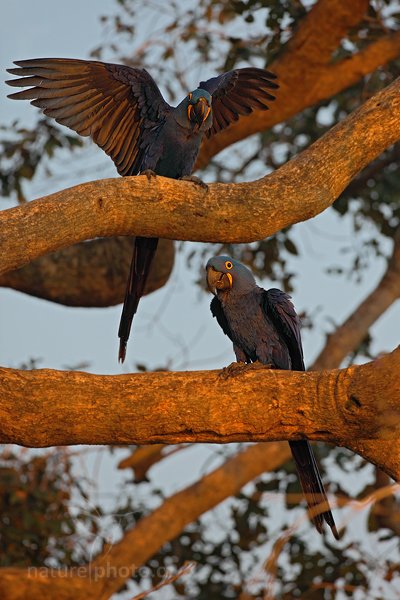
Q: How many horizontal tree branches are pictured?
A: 2